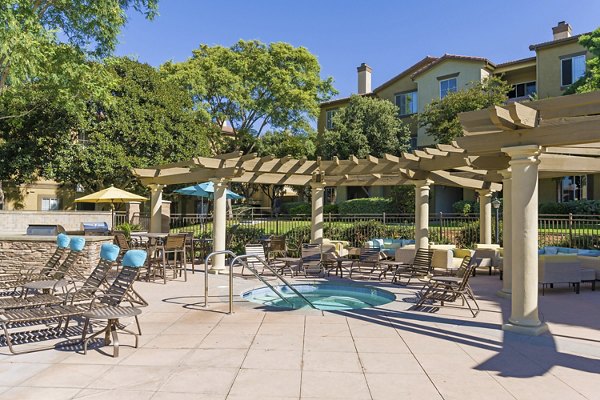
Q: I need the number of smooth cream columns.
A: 7